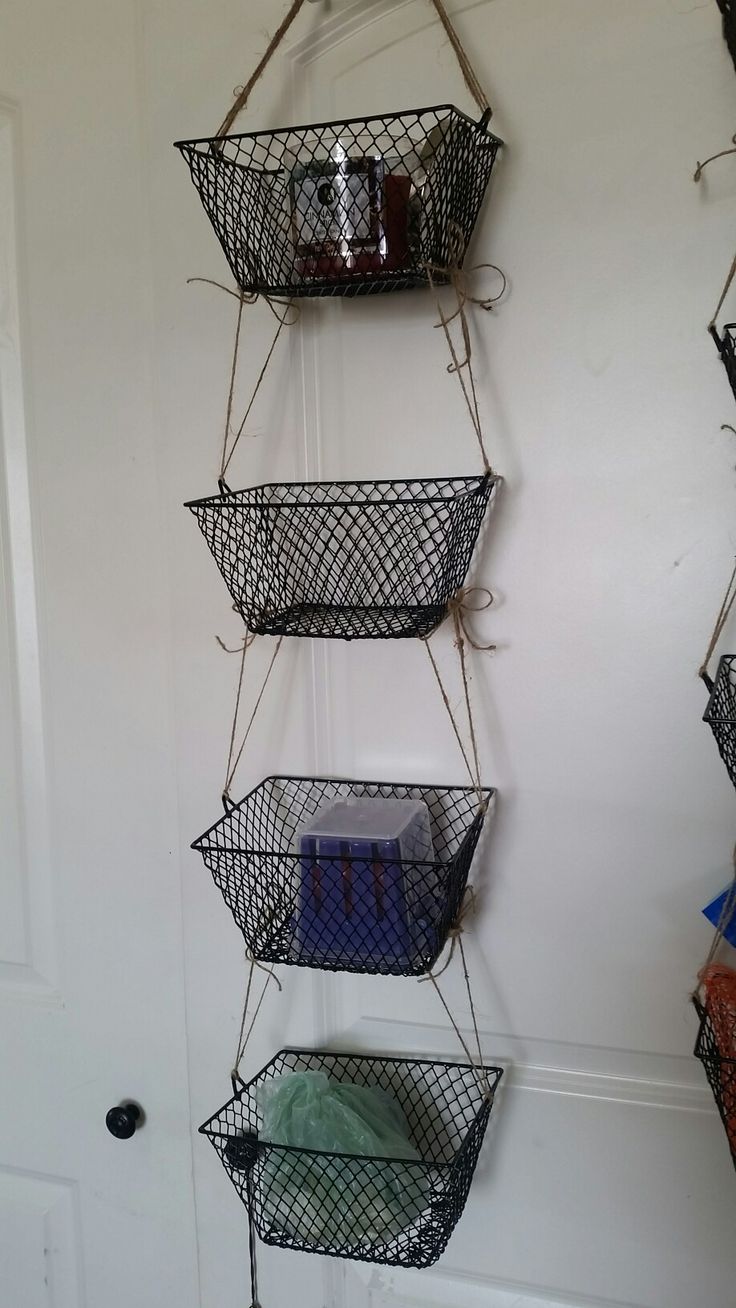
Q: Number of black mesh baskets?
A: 8